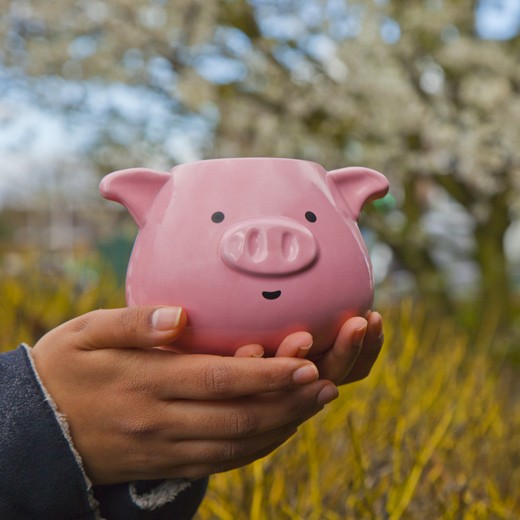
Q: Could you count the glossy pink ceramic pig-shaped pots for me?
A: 1